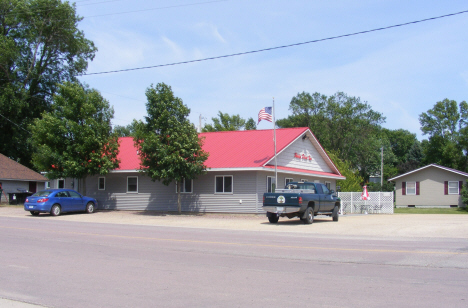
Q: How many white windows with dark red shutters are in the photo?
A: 2